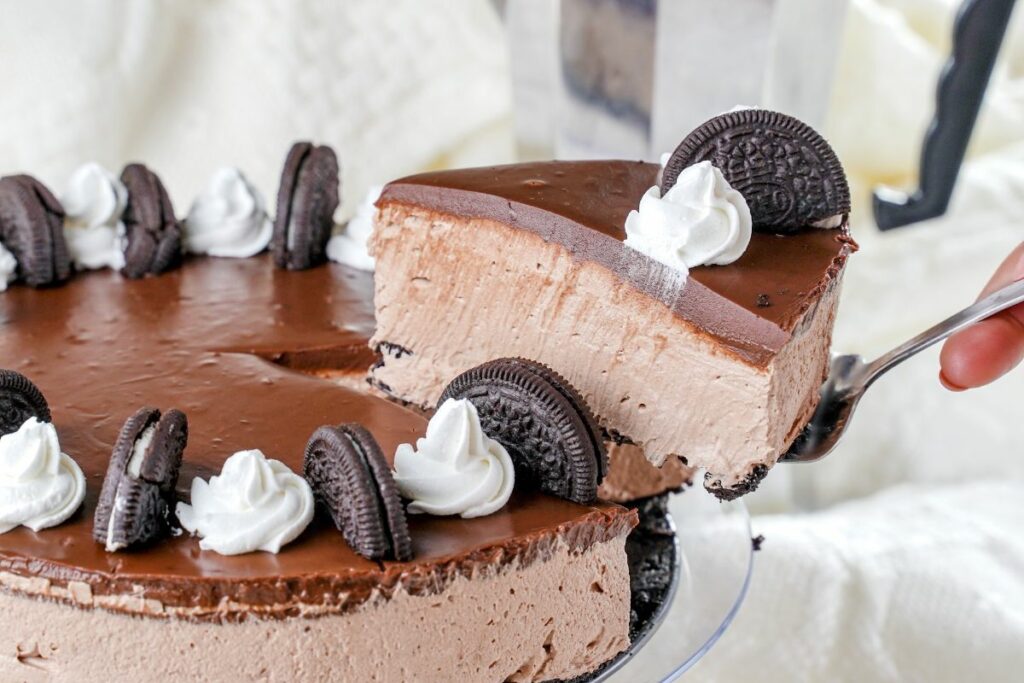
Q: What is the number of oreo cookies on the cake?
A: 8